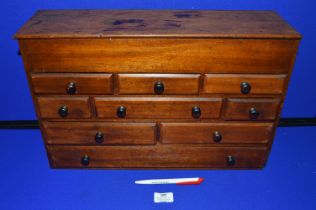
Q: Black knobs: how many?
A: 11